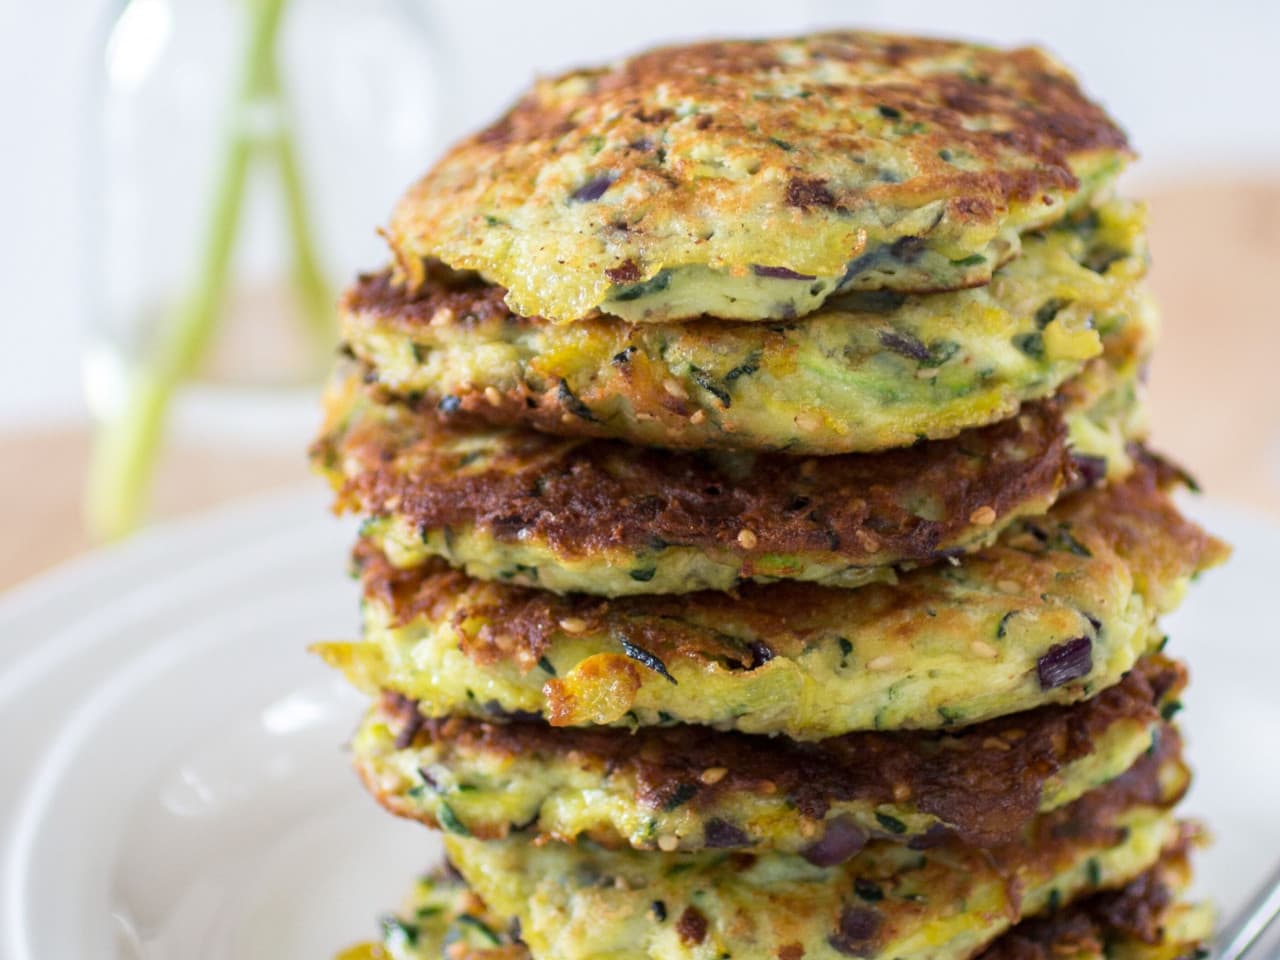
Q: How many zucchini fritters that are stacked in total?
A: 7